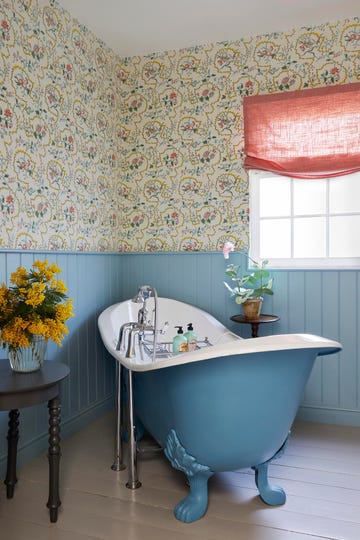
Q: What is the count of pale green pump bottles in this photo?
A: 2